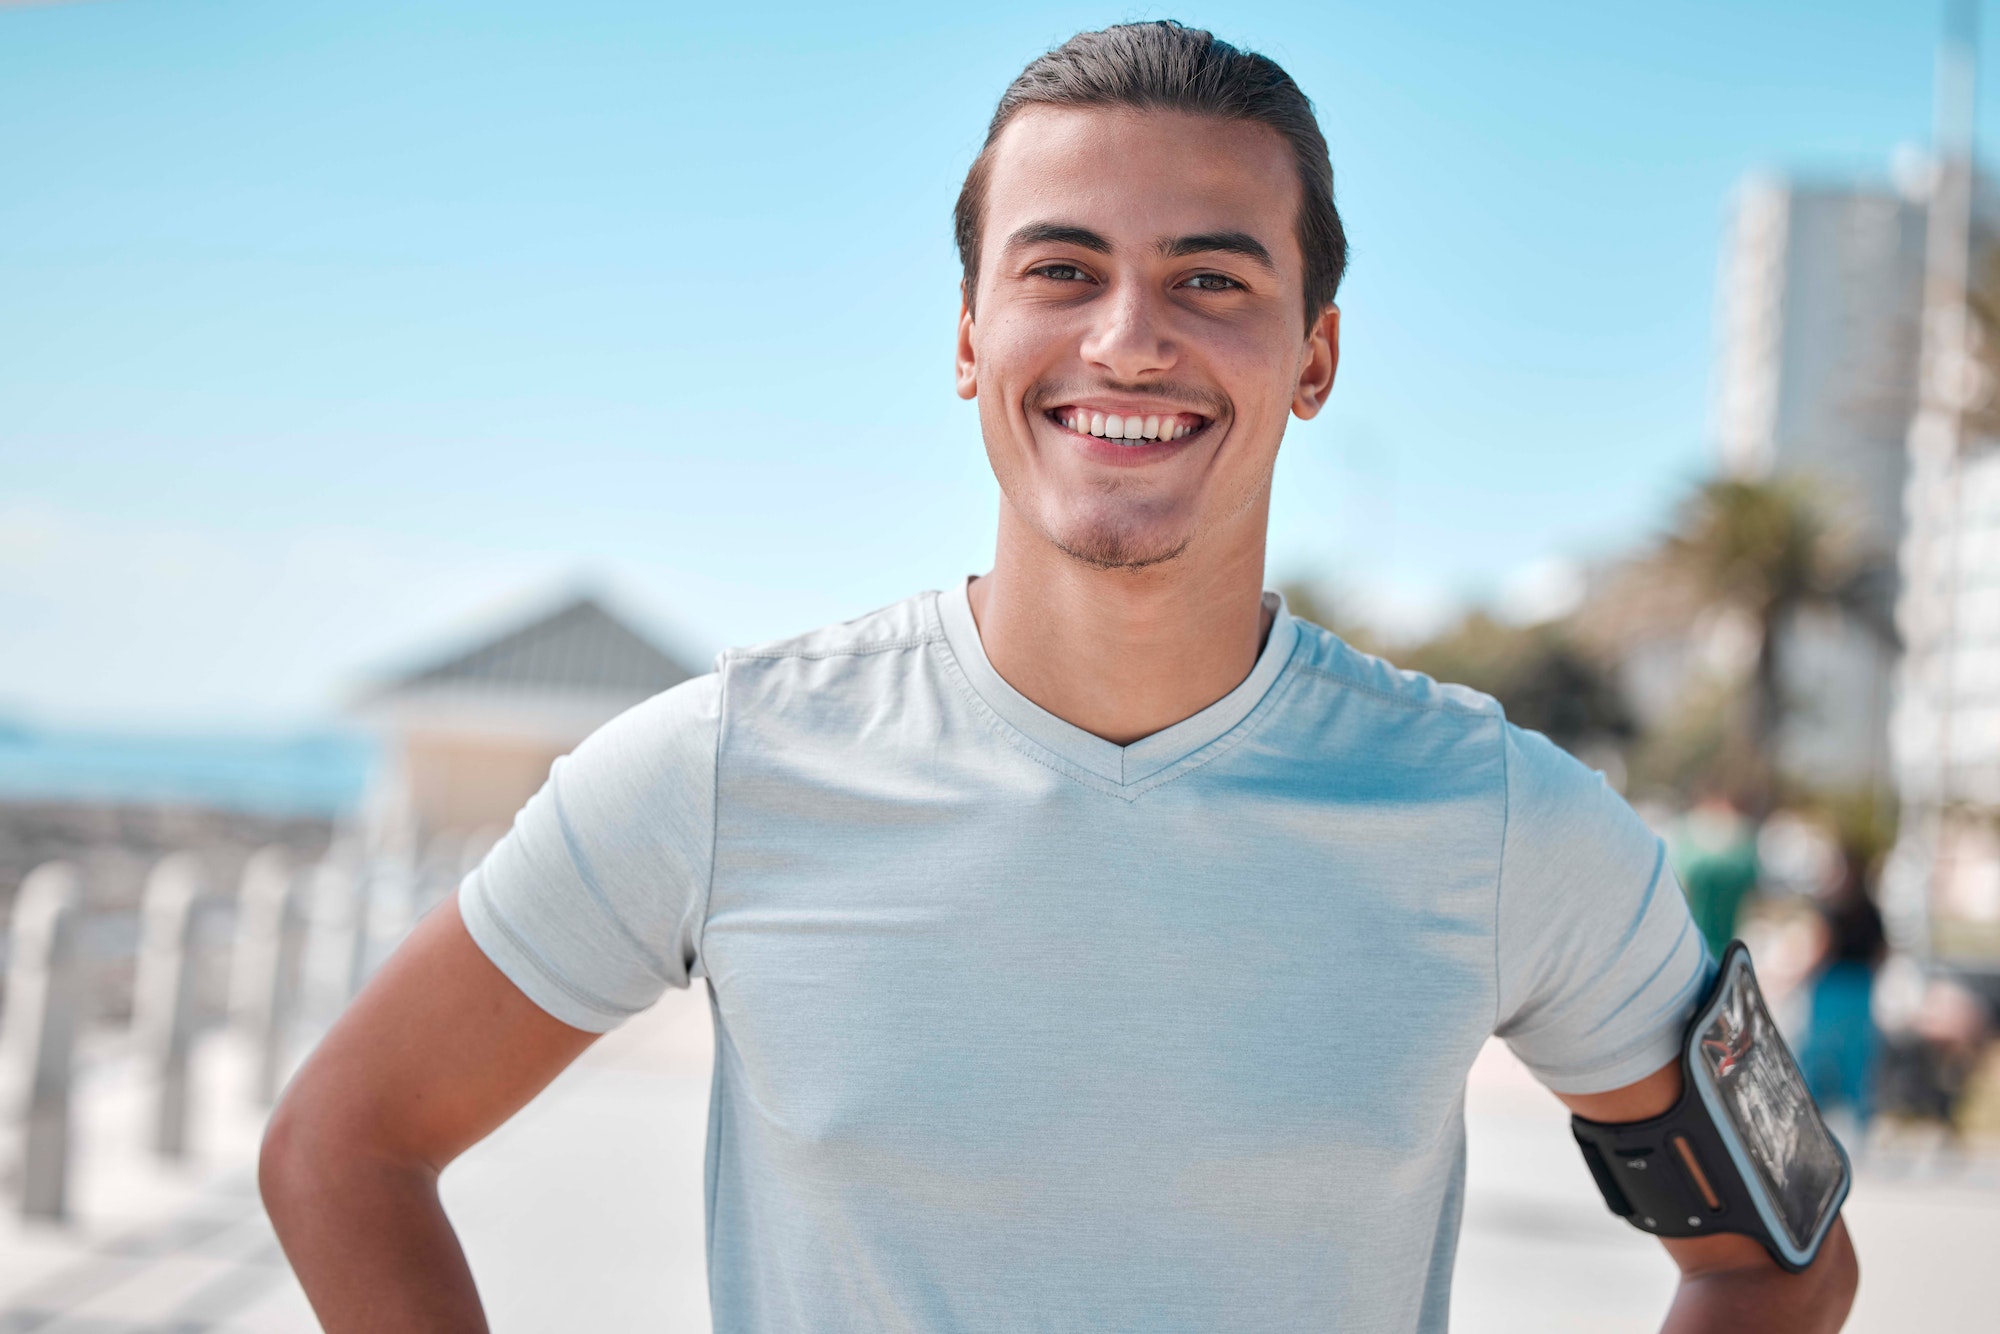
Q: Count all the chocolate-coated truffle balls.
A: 0